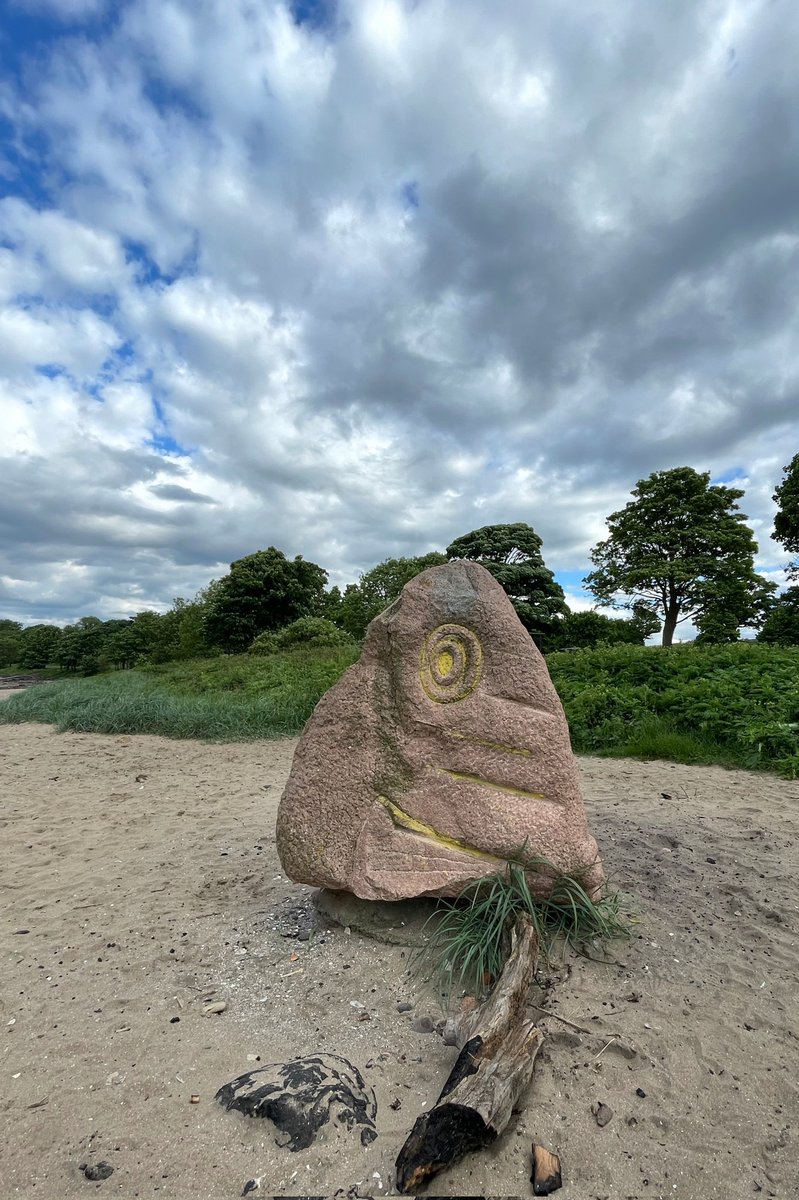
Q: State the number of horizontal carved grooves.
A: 4